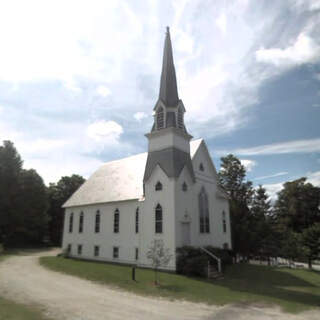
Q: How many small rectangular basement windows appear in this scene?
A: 5